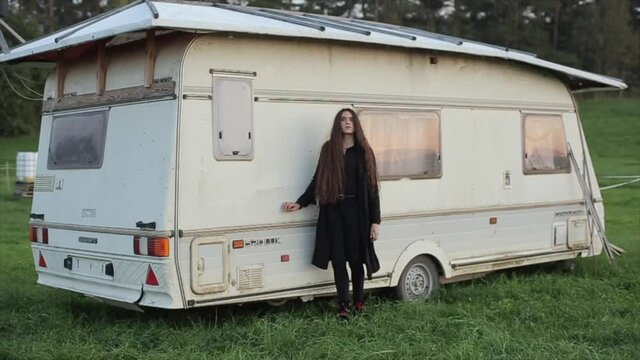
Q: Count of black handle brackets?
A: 2